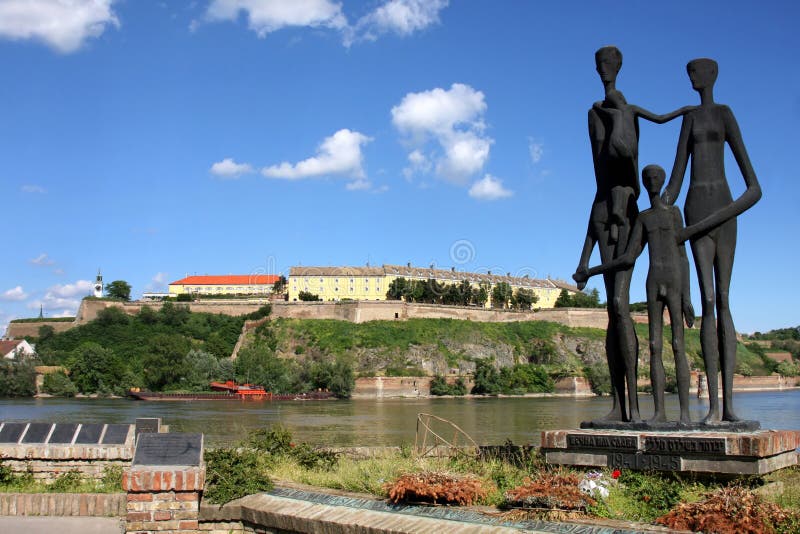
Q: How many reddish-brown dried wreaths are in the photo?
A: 3